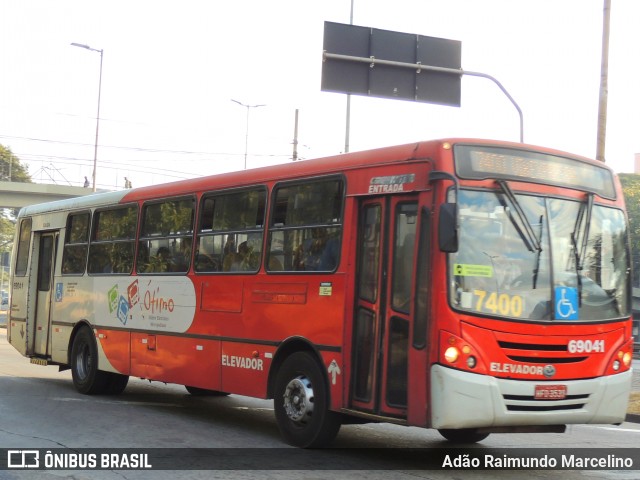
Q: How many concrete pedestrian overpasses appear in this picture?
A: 1